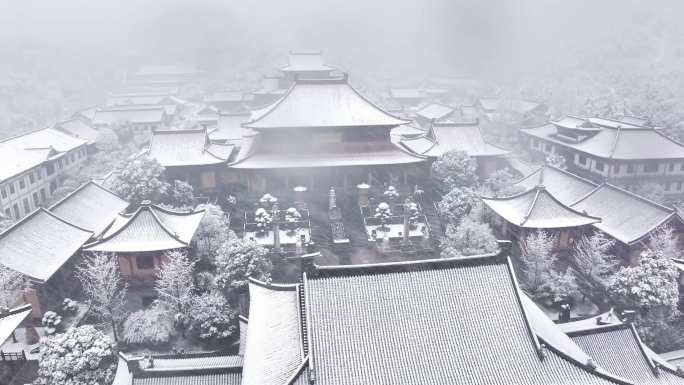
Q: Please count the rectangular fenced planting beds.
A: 2